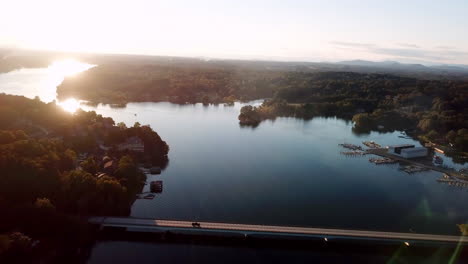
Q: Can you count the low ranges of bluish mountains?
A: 1